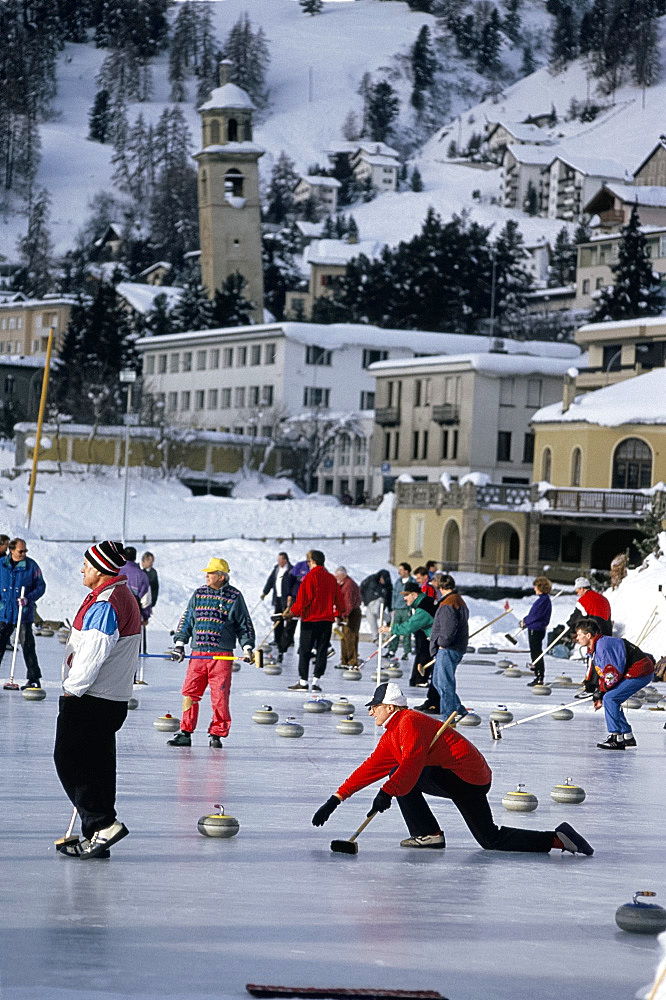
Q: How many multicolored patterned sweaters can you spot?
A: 1